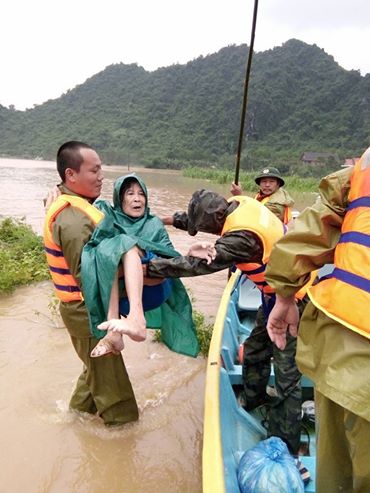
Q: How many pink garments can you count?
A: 0